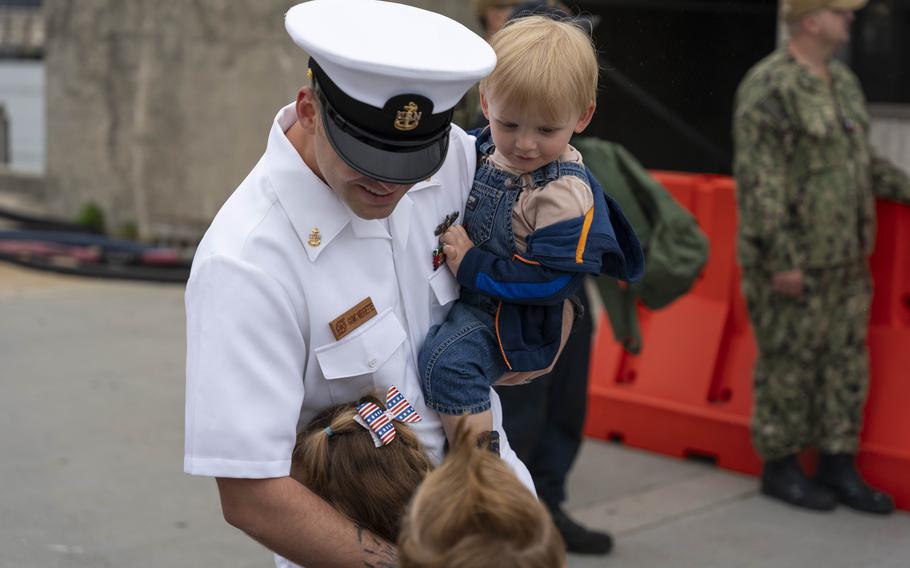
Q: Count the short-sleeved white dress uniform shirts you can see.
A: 1